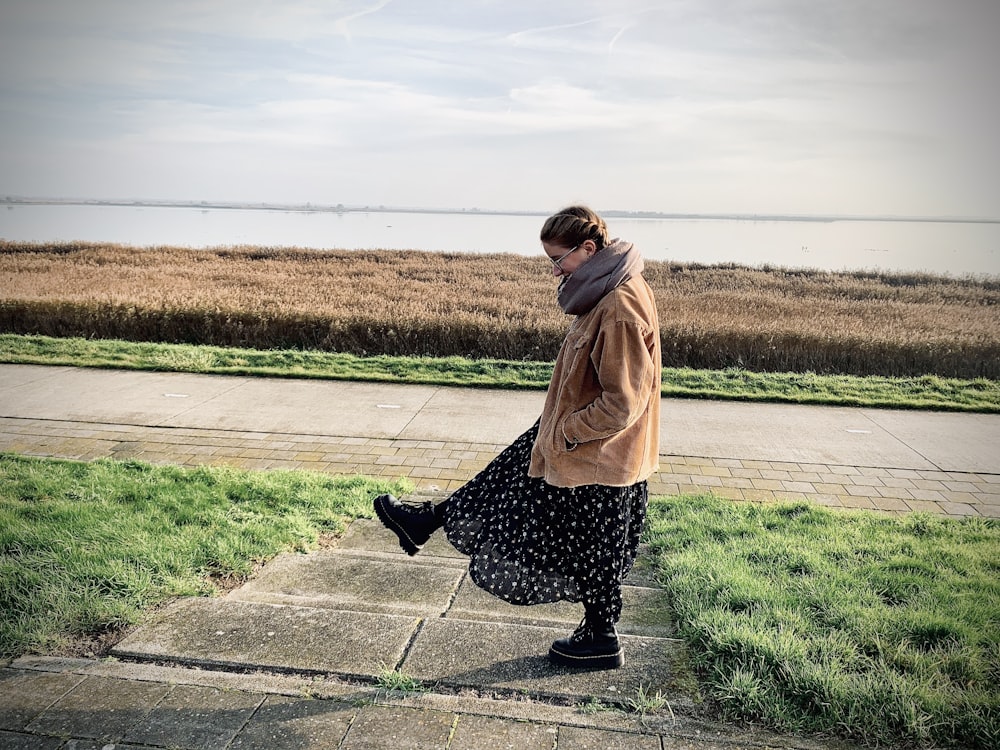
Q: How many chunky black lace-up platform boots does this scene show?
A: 2